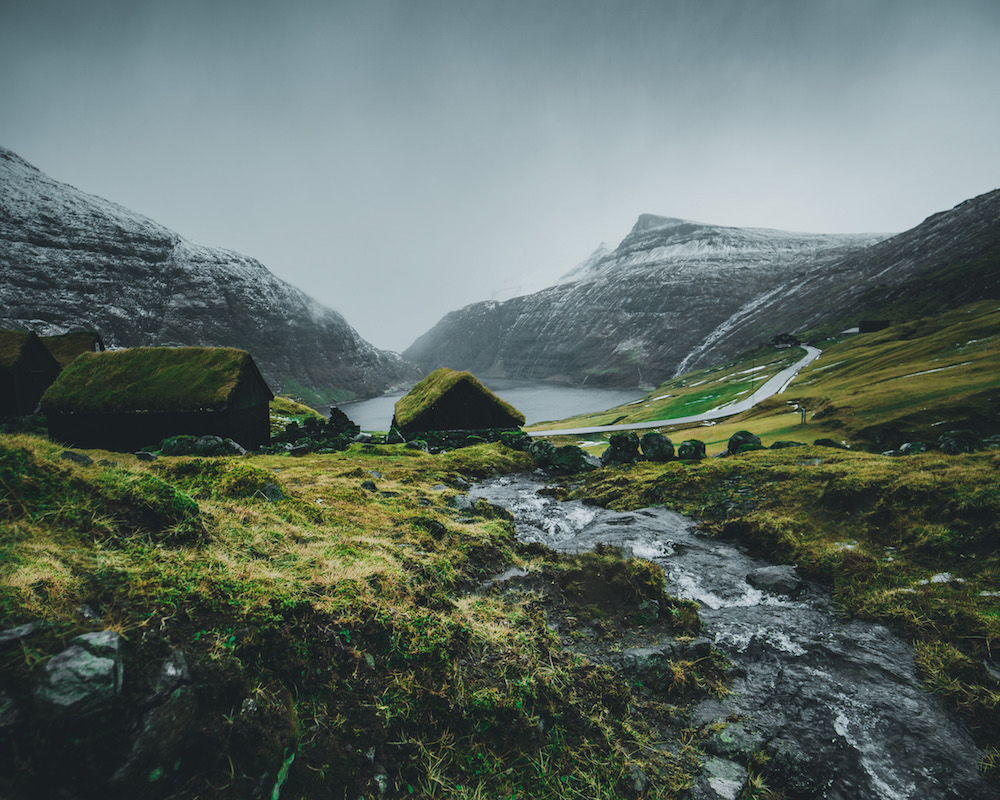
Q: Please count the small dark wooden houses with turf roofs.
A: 4